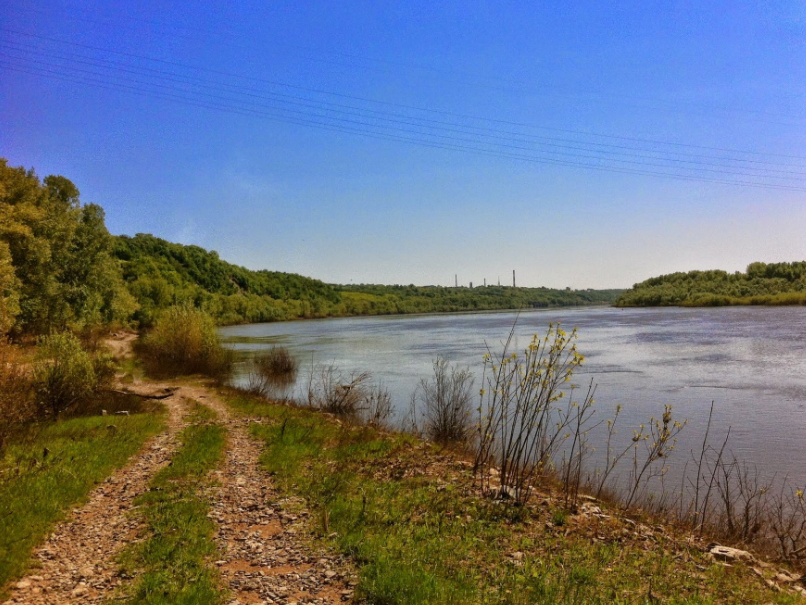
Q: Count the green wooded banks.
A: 2